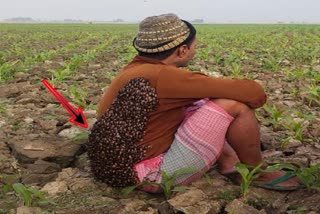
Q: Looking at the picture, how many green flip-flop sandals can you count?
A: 1